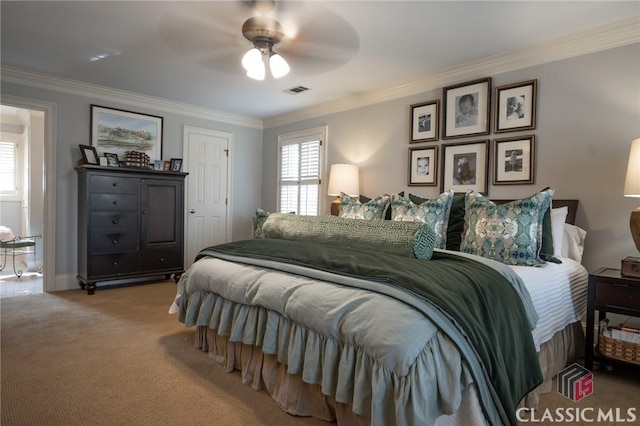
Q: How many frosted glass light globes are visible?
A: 3